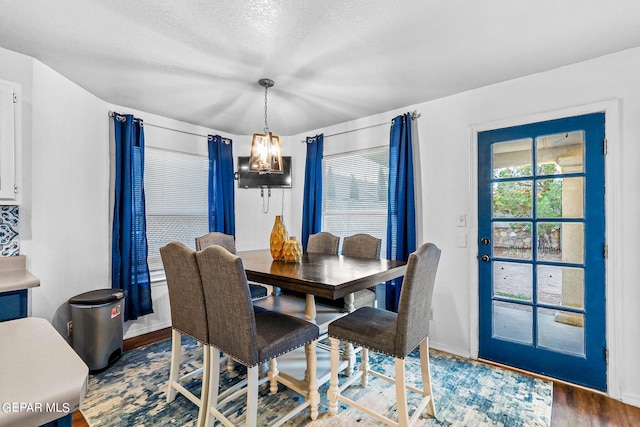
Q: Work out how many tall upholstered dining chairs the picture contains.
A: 6